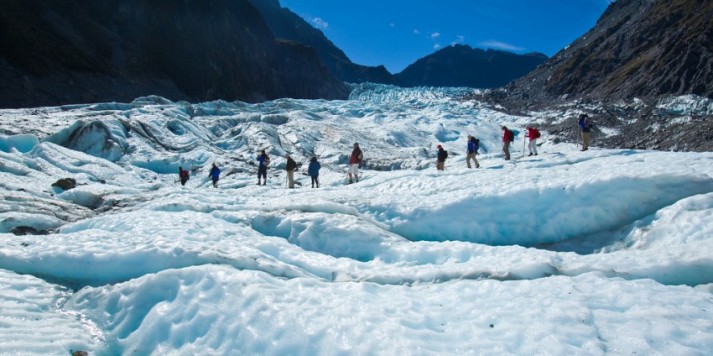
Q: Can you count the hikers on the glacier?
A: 11